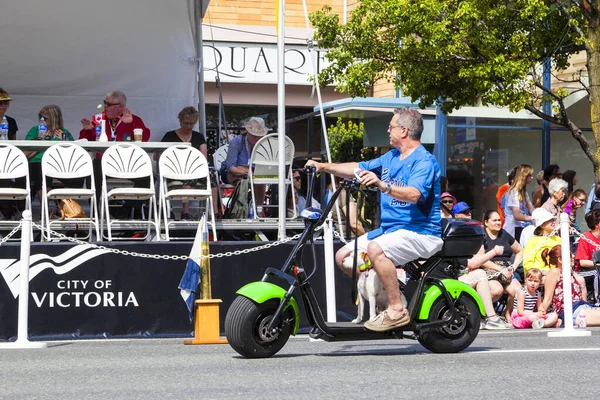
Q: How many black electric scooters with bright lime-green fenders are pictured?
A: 1